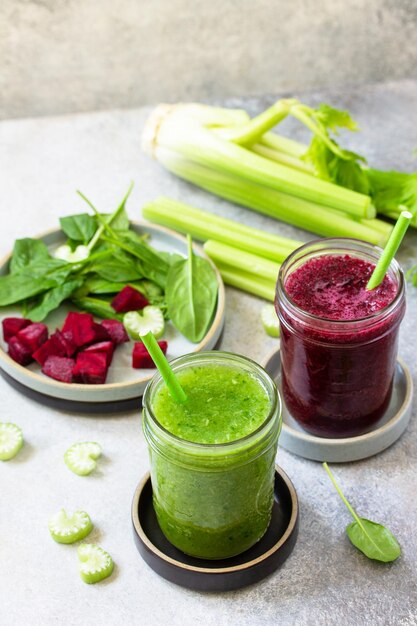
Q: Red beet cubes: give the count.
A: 11